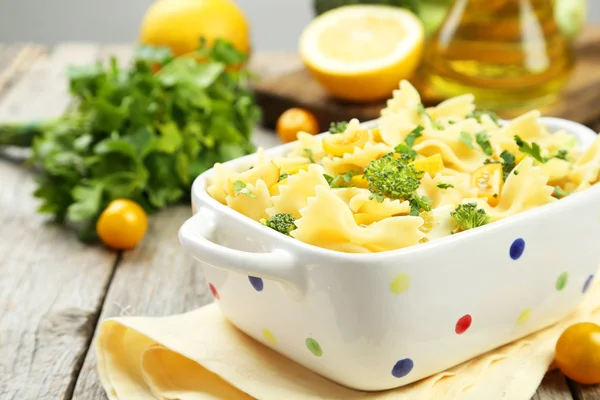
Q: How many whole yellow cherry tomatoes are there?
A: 3